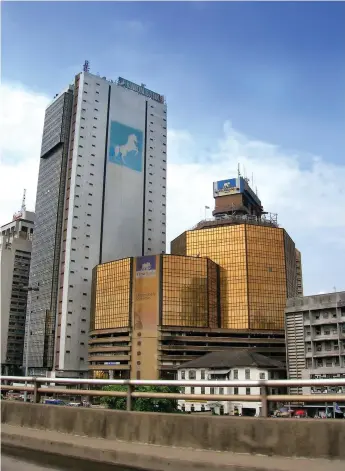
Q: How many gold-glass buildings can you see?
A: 2